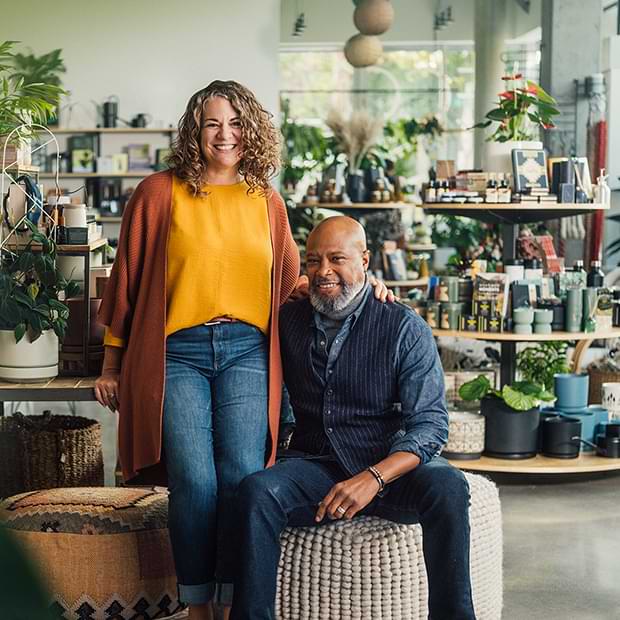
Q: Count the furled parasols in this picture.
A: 0